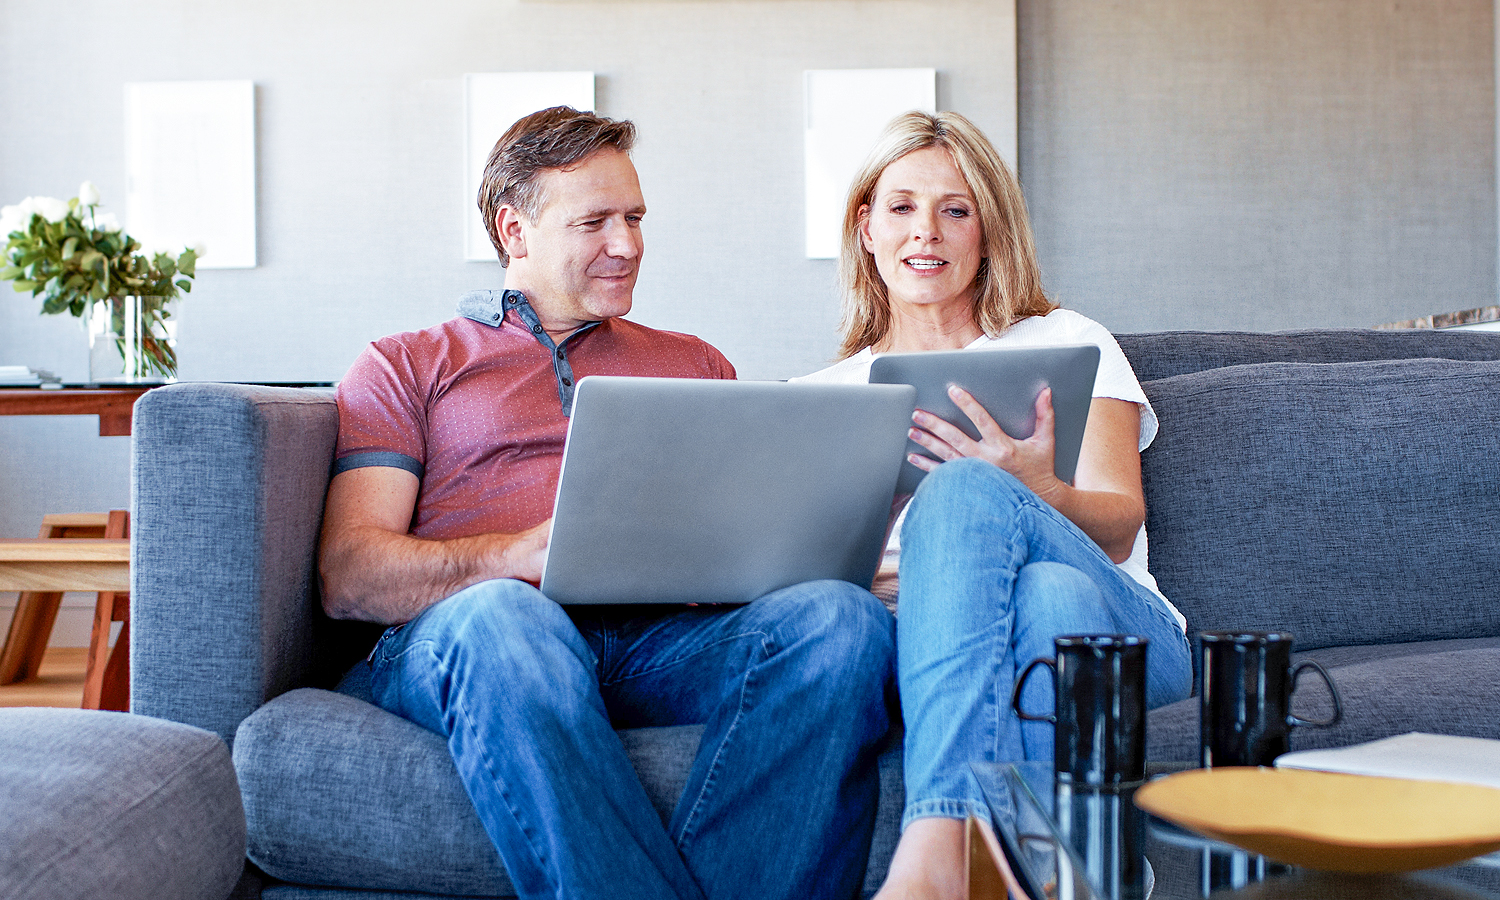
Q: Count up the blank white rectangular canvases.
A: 3